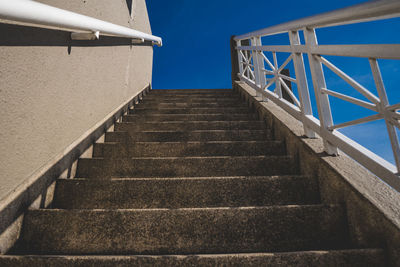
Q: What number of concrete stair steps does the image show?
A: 14